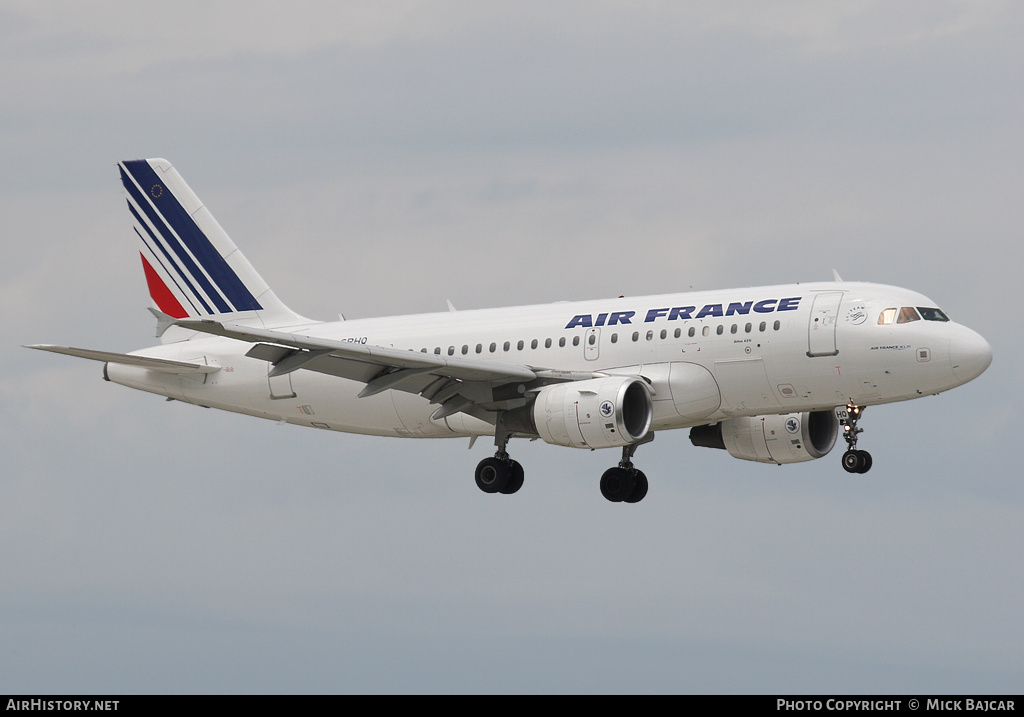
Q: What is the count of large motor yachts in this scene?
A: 0